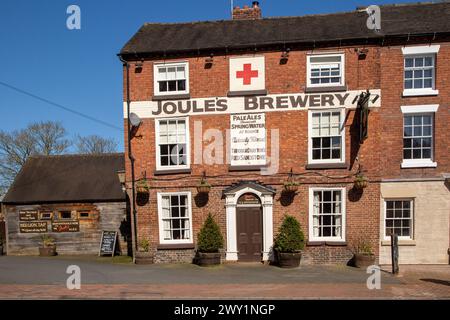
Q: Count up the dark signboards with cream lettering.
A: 3